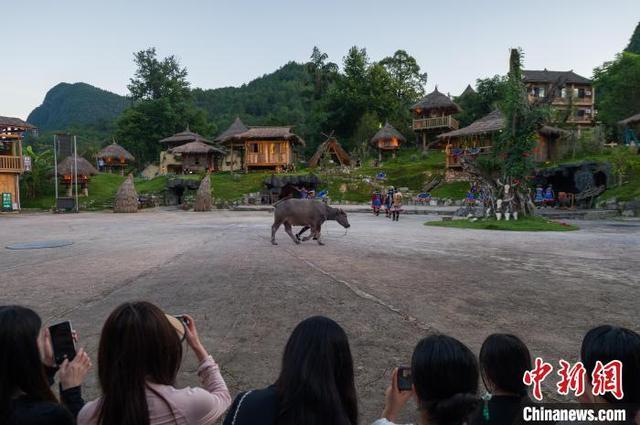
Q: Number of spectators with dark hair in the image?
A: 6